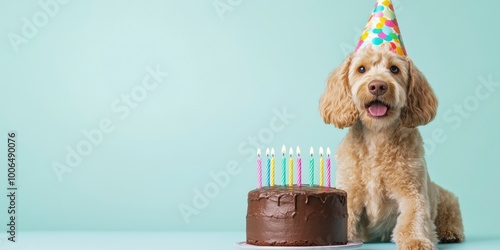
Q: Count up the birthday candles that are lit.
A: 9